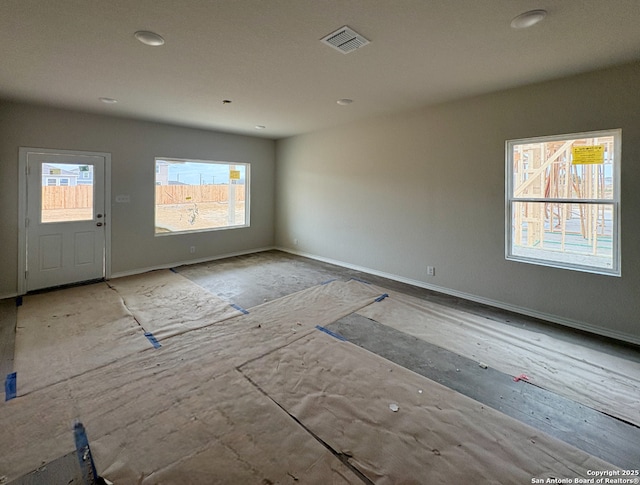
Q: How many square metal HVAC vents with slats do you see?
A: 1